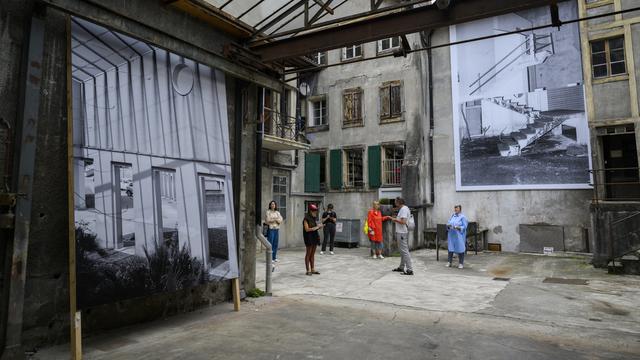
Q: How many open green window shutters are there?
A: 3